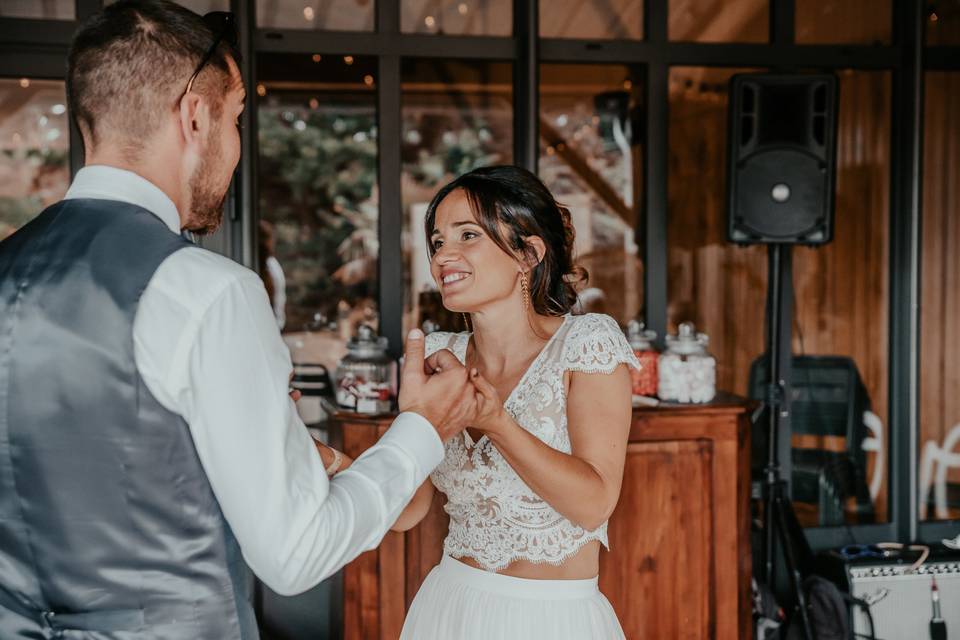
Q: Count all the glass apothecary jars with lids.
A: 3